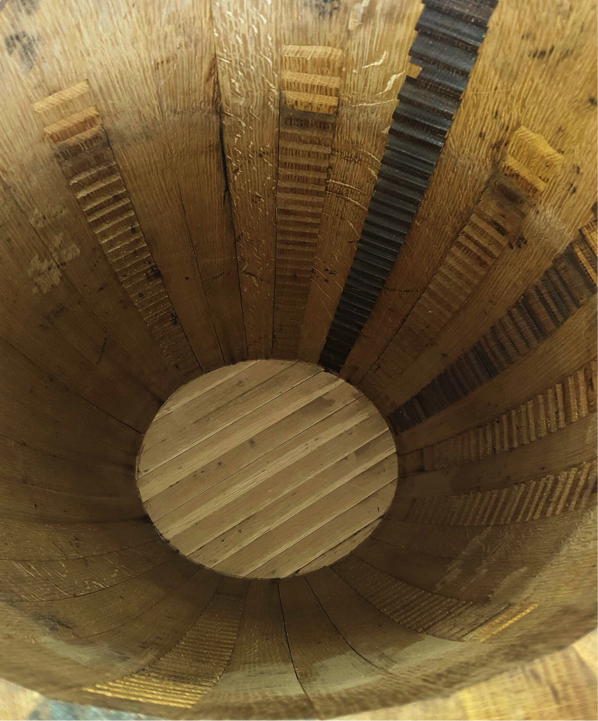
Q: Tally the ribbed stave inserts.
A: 9